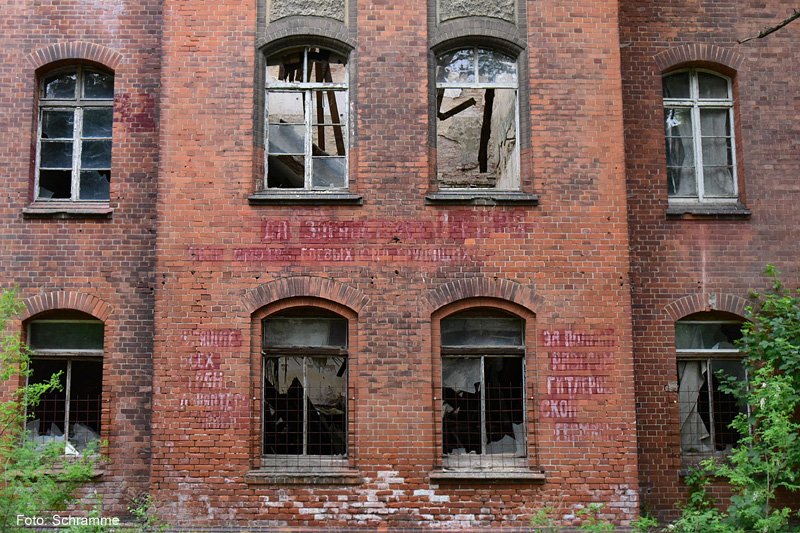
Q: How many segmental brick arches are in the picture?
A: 8